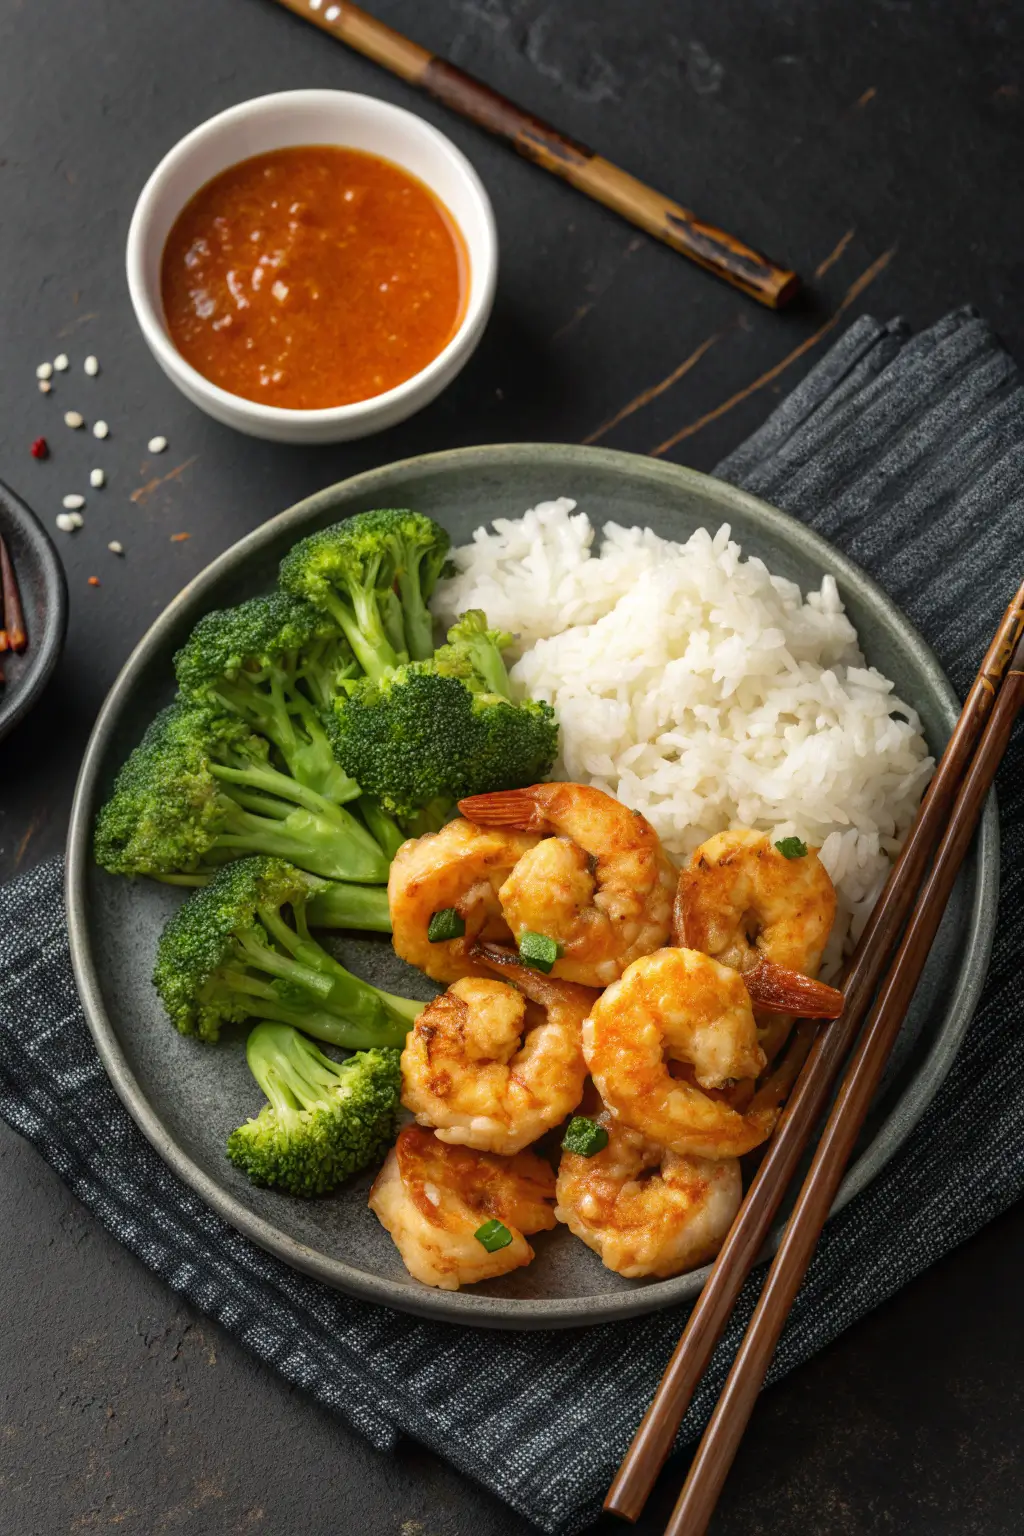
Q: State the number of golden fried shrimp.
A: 7